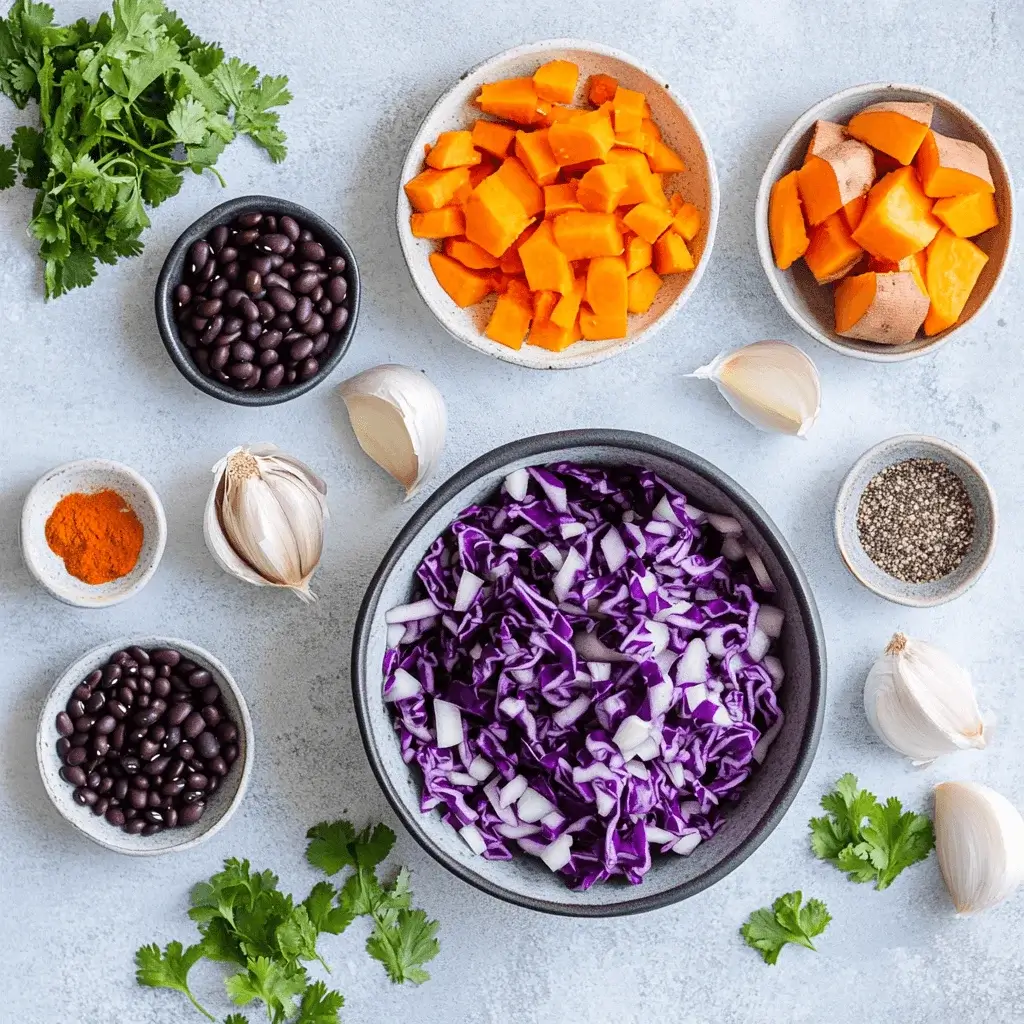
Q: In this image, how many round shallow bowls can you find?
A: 7